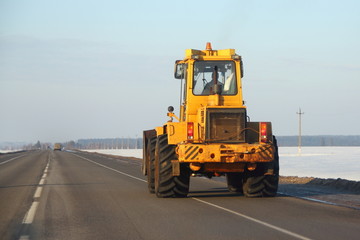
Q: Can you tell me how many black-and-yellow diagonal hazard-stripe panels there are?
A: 2